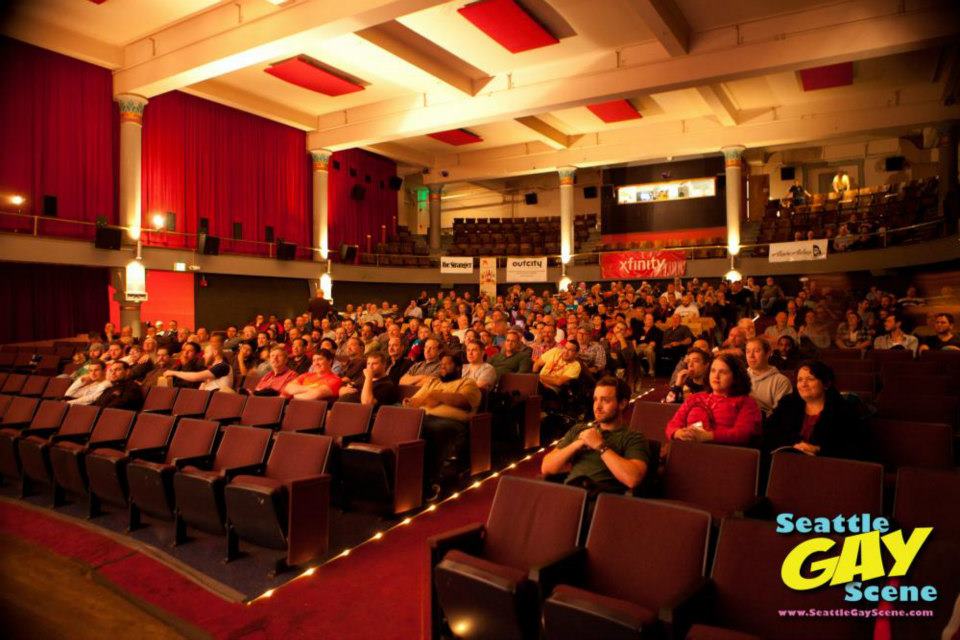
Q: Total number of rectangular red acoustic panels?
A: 5